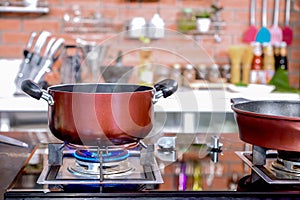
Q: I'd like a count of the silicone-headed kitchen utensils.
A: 4